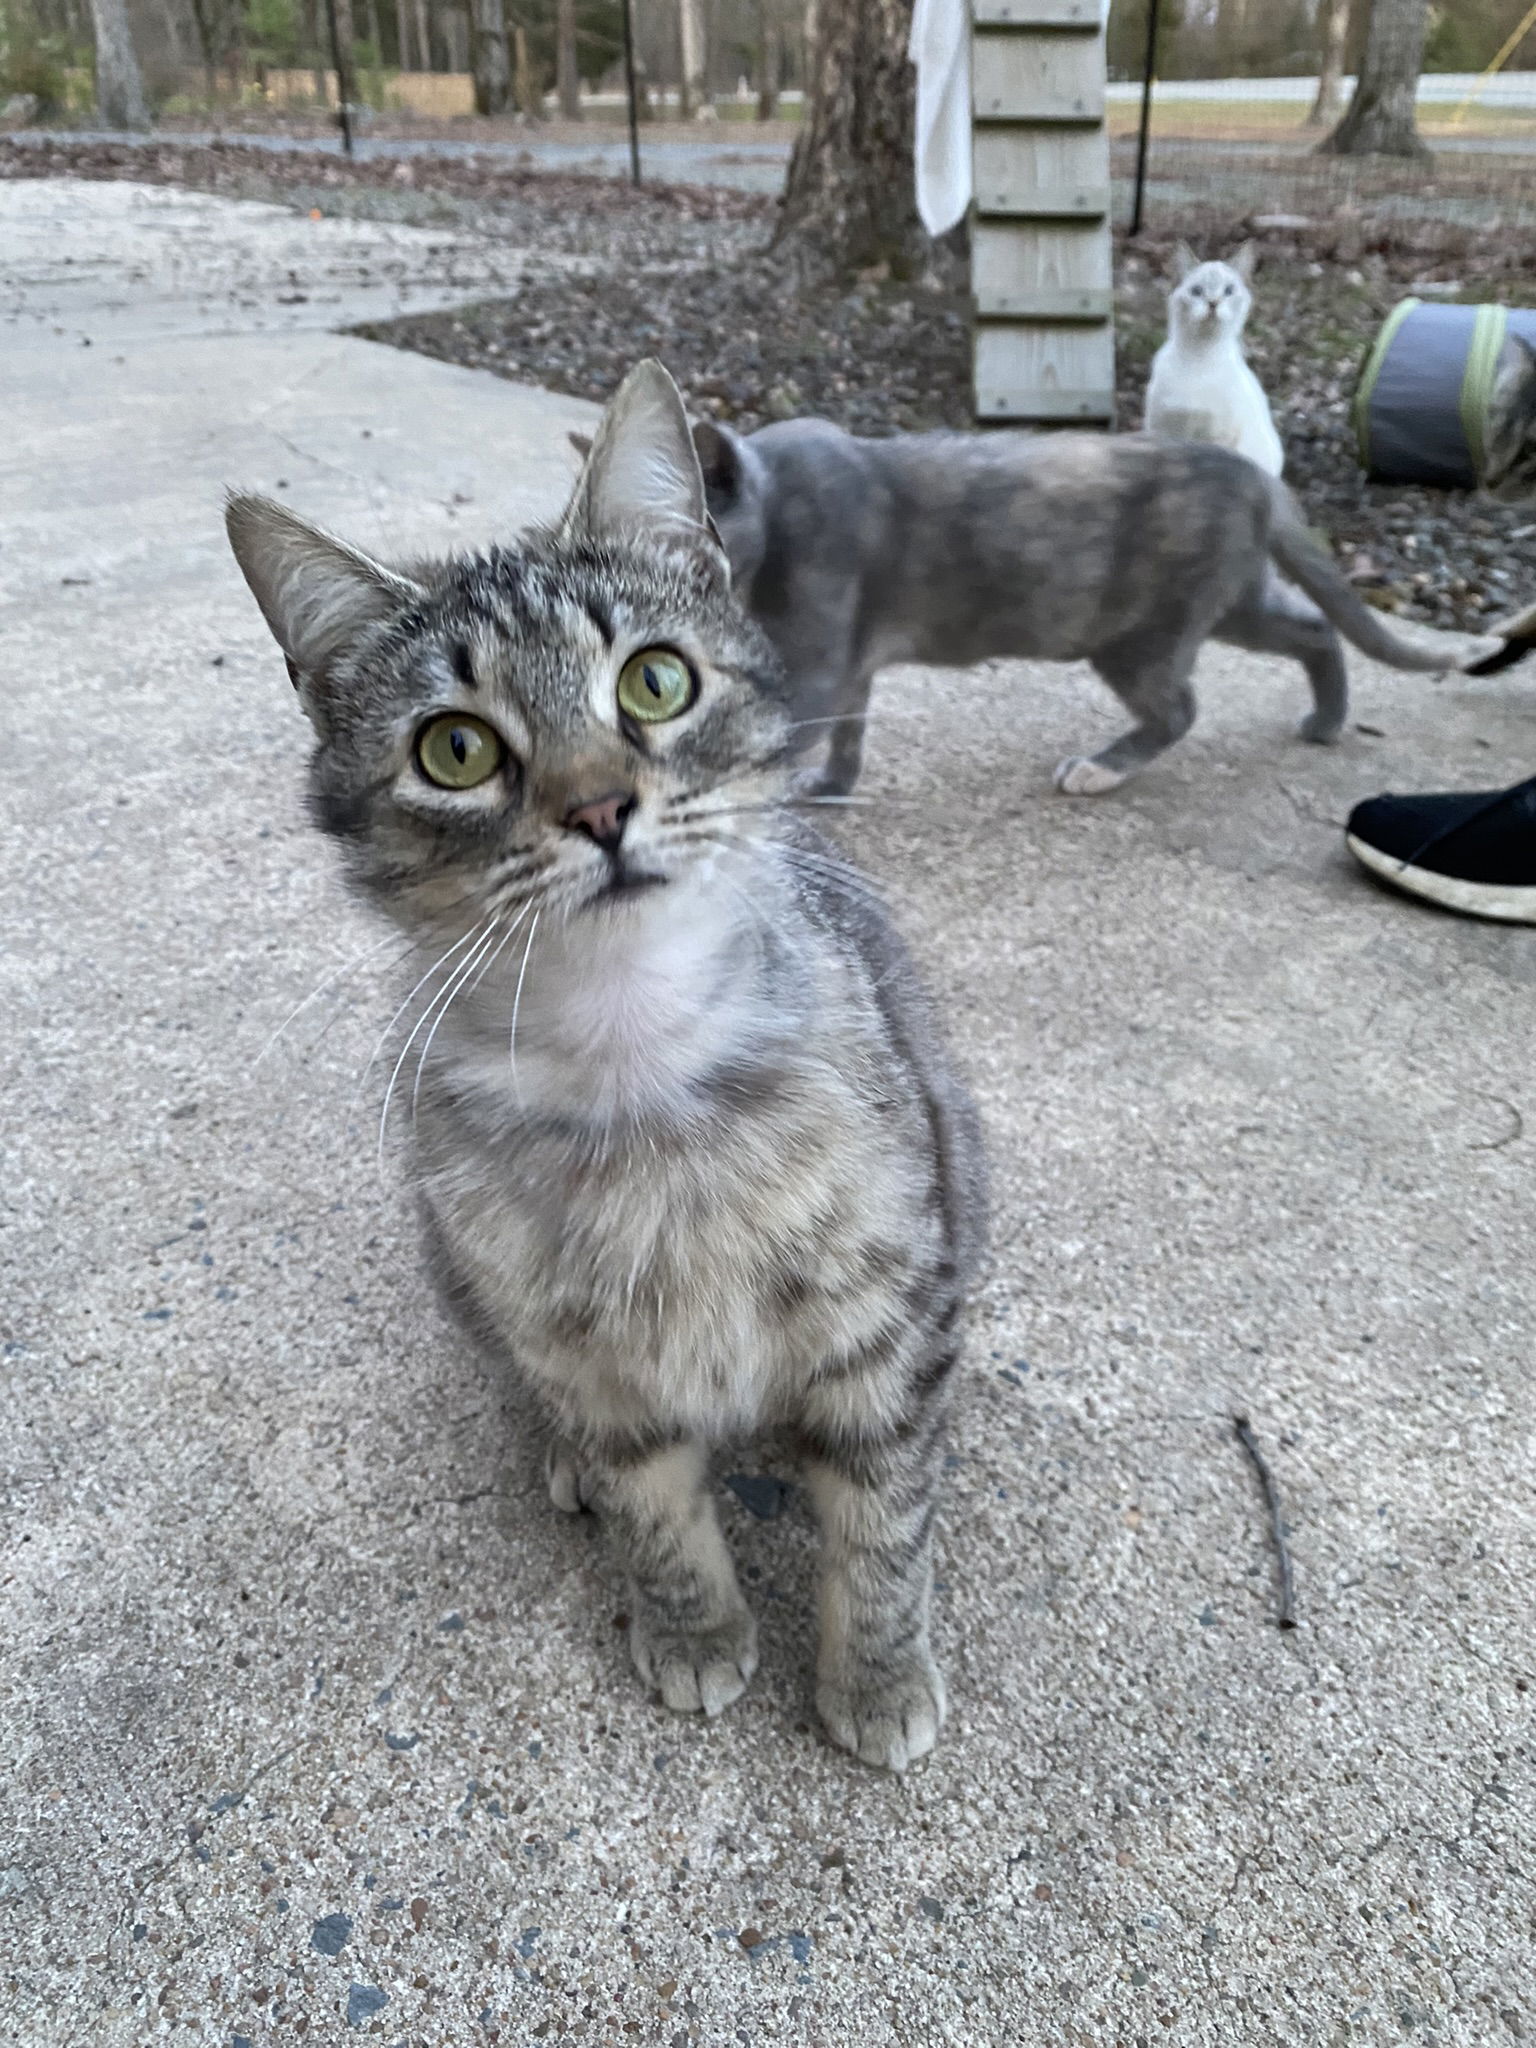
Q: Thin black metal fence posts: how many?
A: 3